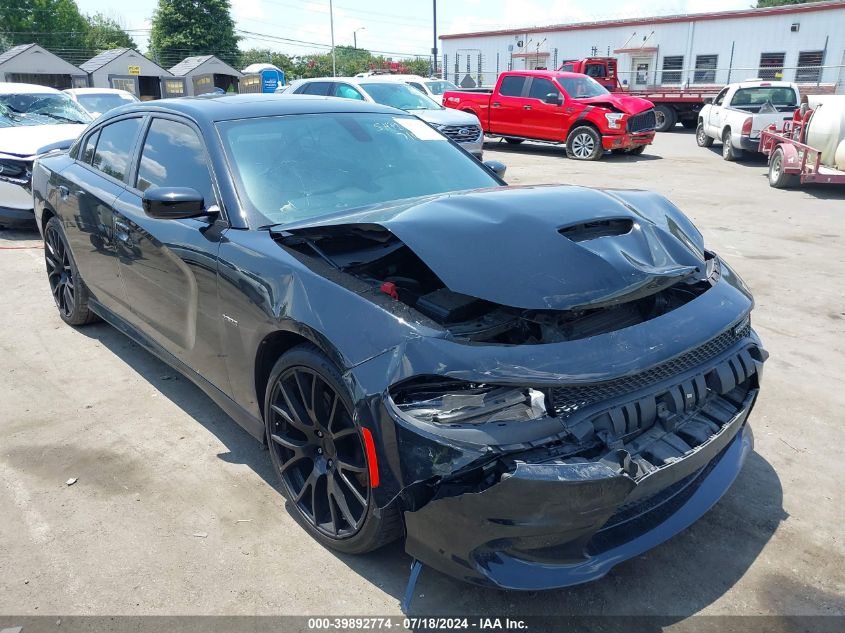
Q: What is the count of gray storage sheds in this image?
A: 3